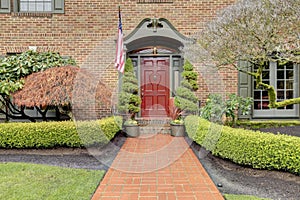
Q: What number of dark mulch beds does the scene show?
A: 2